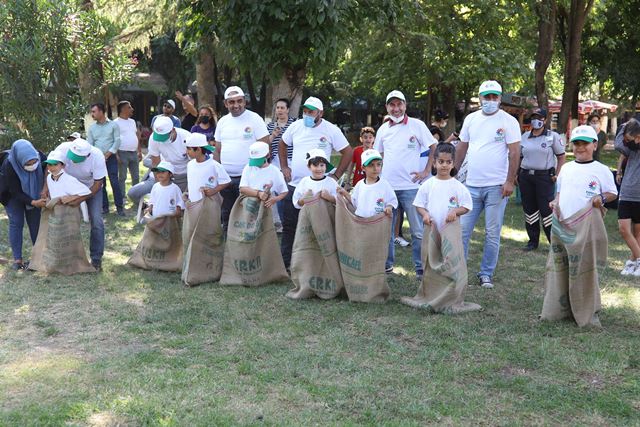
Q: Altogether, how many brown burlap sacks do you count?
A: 8